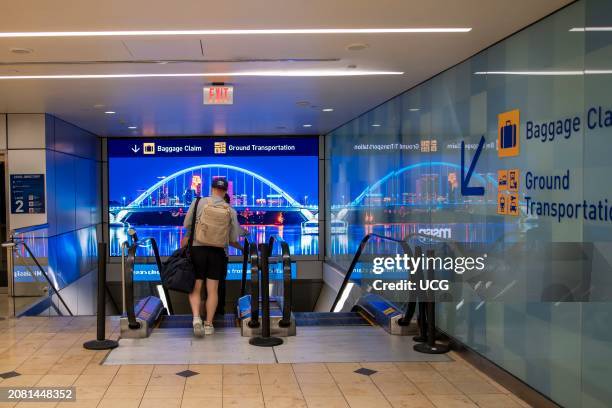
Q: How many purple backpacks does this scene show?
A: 0